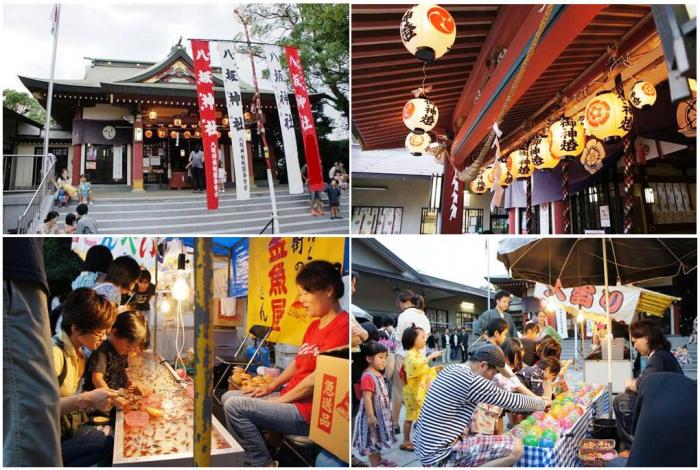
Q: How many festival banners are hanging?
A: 4